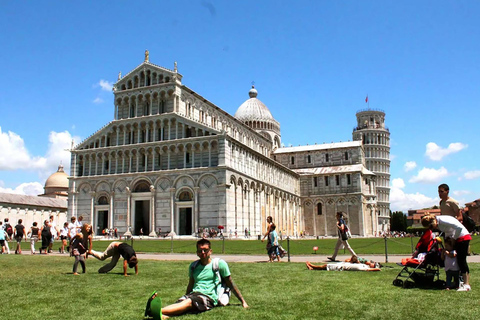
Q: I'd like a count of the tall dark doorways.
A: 3